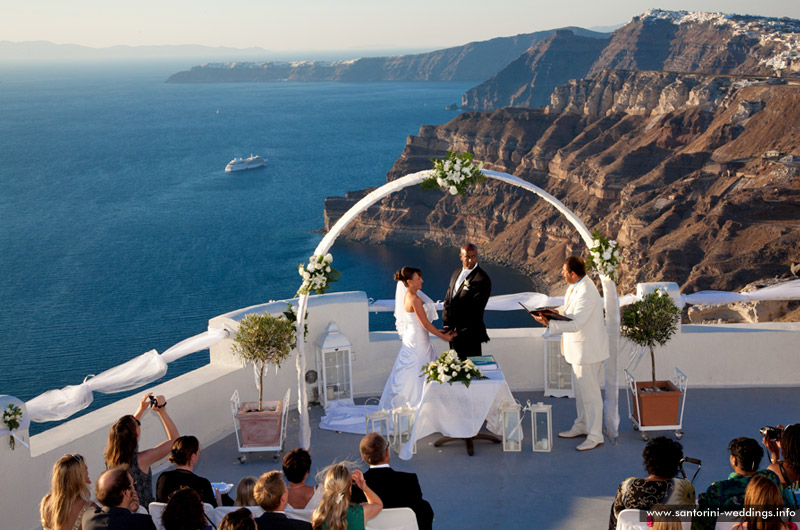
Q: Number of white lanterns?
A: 6